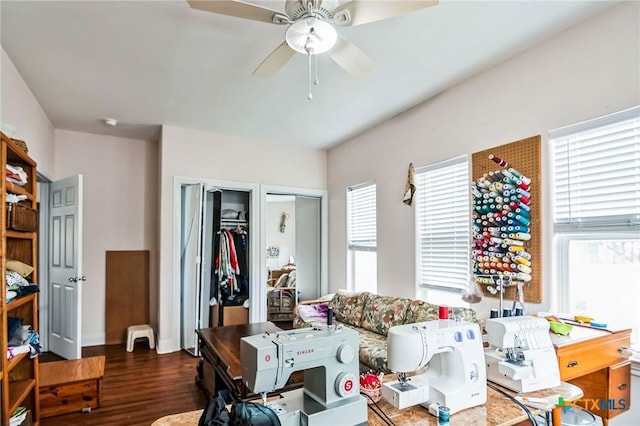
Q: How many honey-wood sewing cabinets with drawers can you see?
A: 1